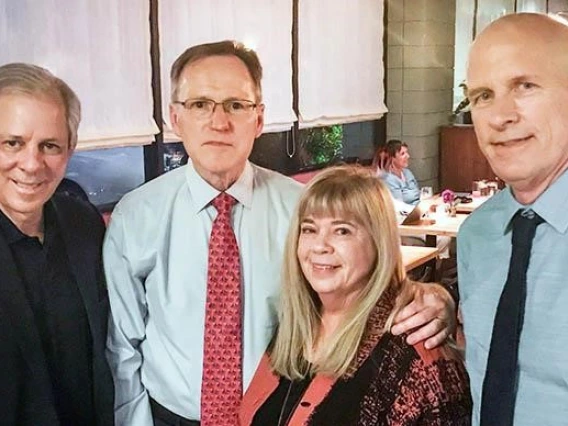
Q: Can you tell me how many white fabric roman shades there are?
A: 3